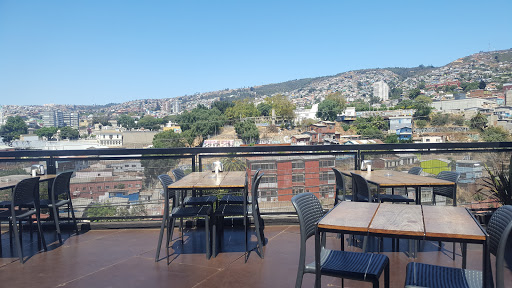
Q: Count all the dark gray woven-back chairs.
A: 12